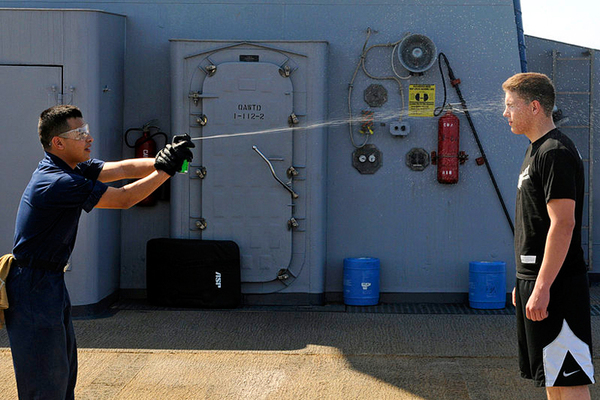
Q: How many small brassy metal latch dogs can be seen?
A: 9